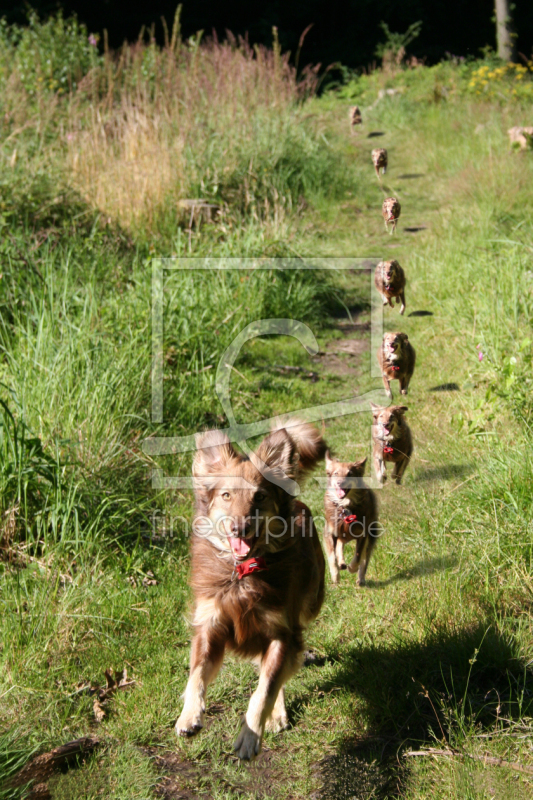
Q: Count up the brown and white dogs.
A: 8